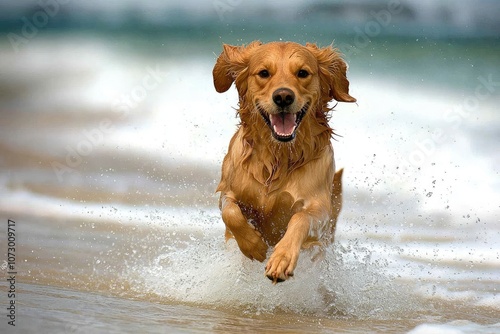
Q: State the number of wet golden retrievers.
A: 1